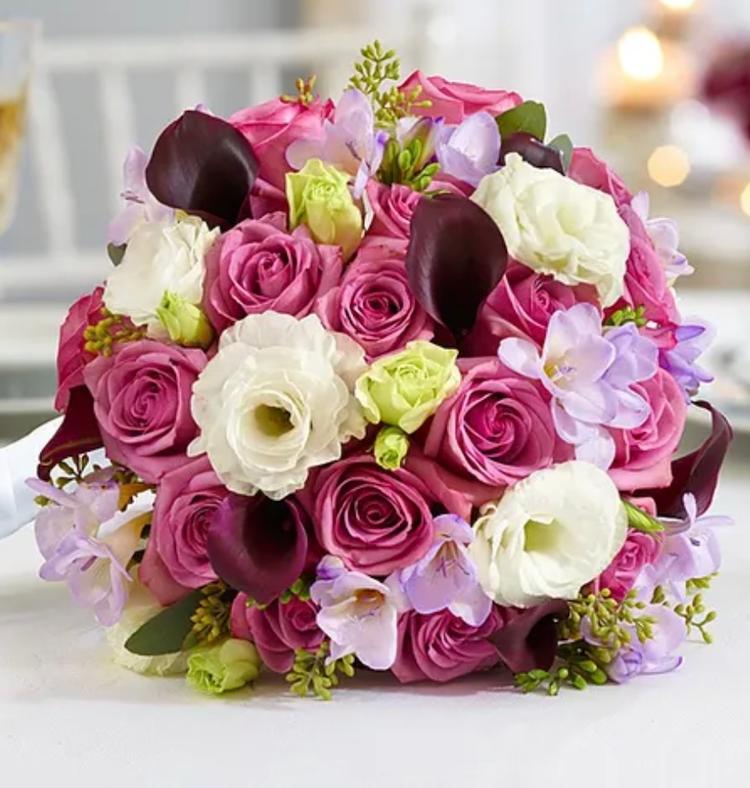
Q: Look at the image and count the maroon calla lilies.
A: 7